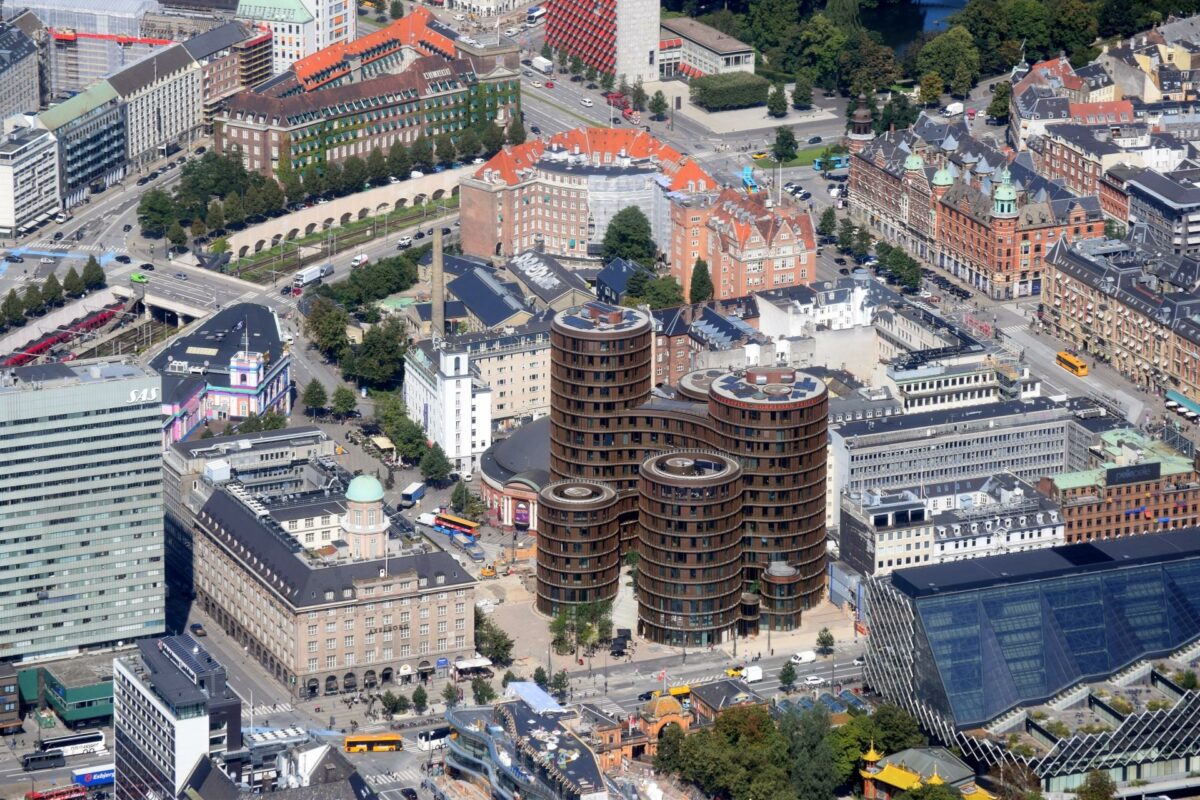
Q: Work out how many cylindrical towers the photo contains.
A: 5